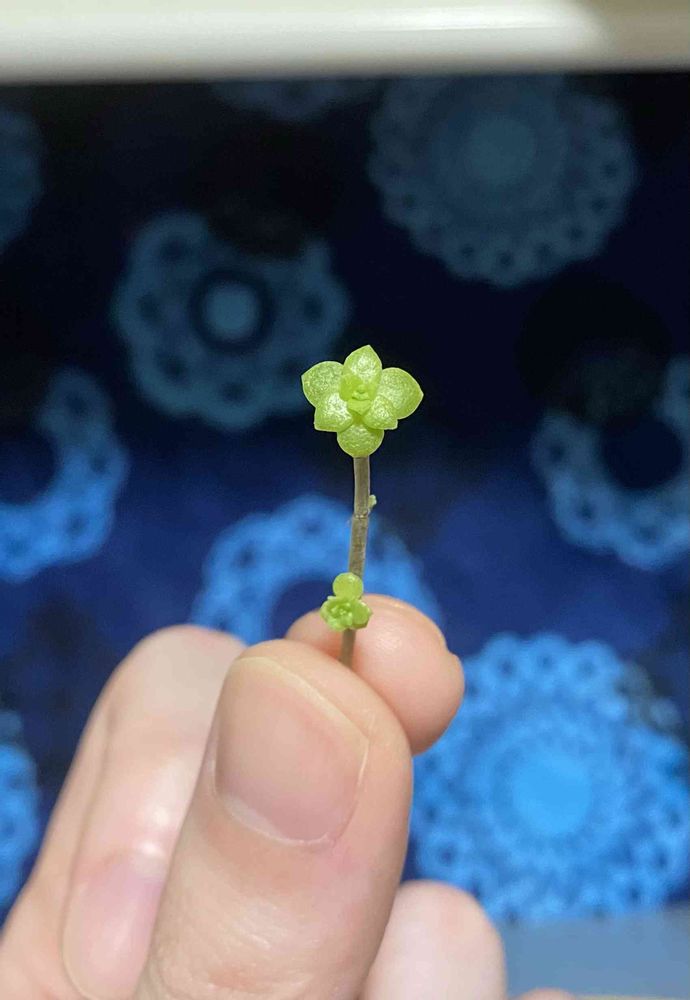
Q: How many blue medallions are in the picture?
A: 9